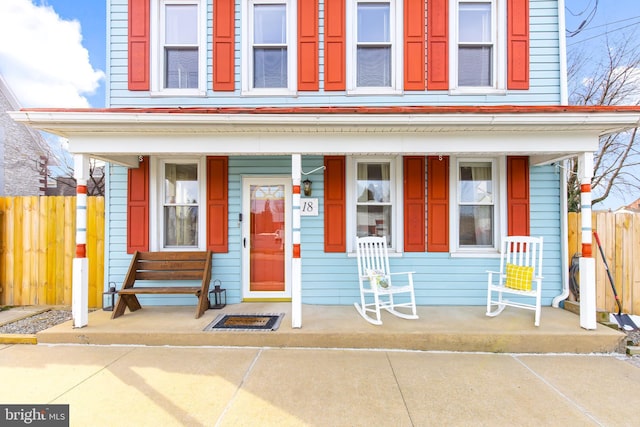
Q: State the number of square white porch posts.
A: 3